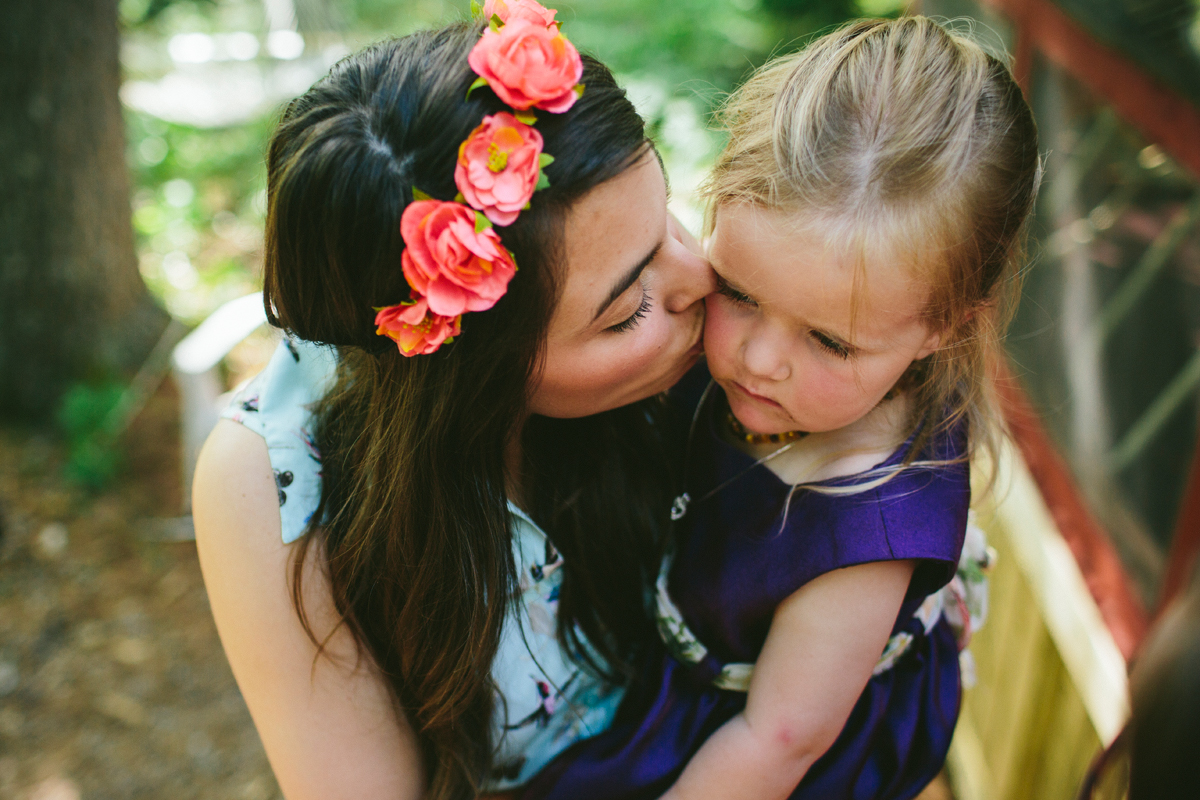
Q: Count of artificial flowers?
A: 5